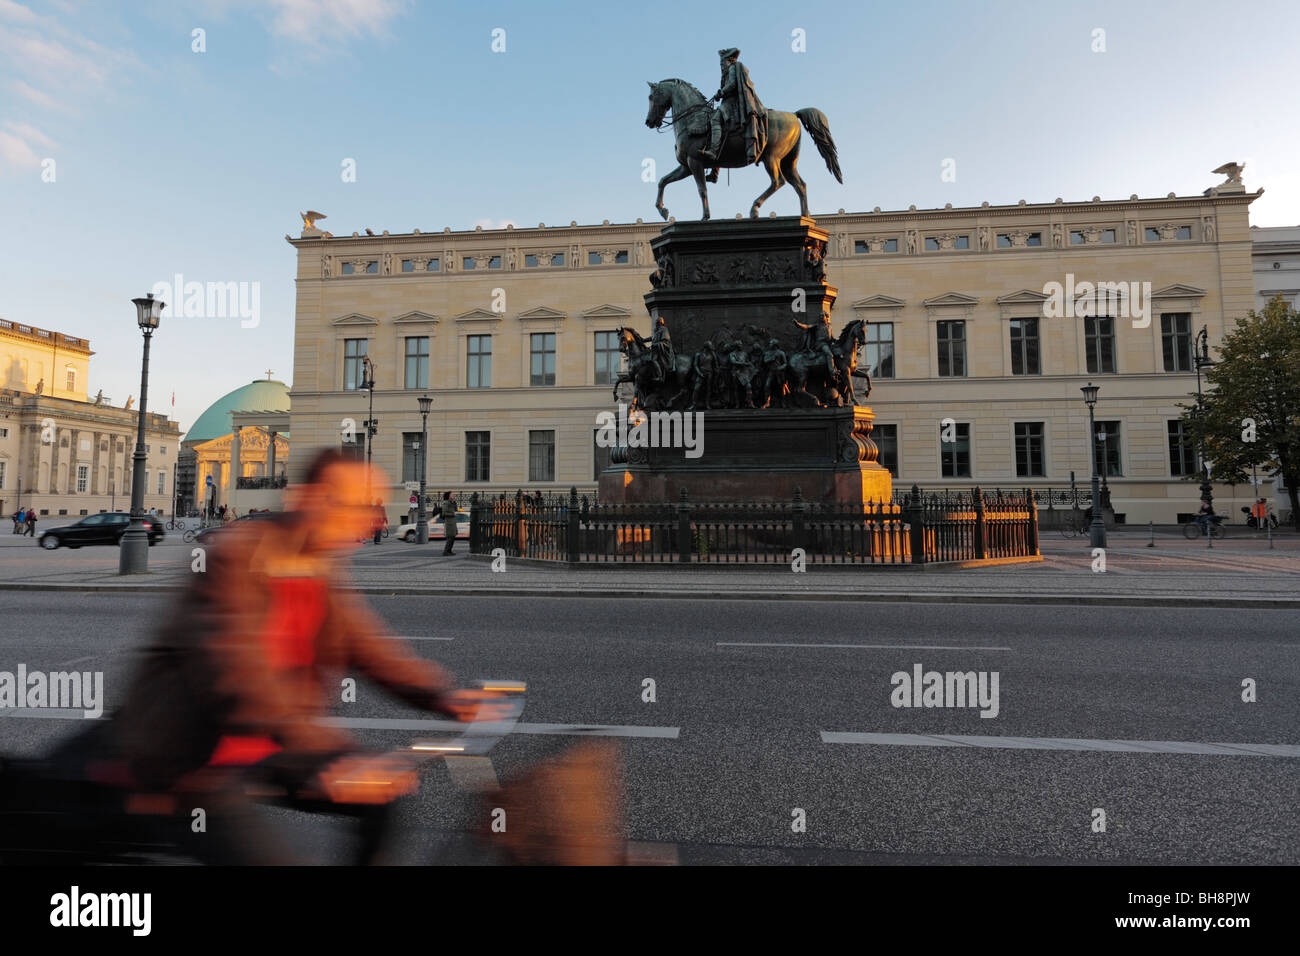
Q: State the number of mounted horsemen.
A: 3